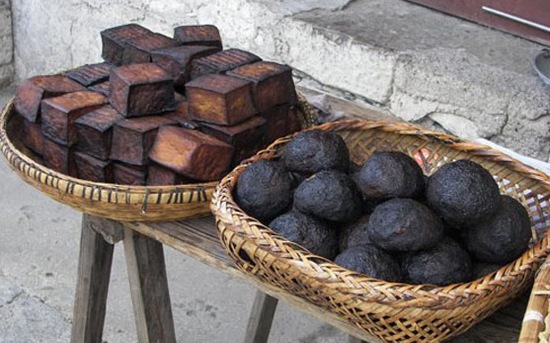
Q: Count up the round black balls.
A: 11